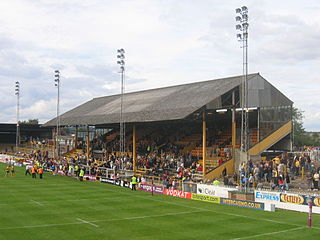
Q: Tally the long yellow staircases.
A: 2